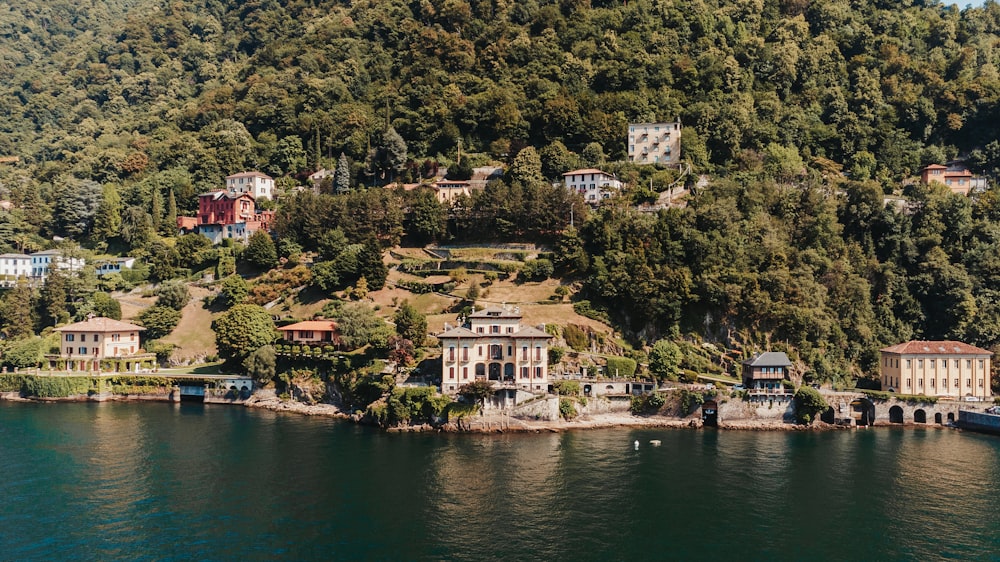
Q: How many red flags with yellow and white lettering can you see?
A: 0